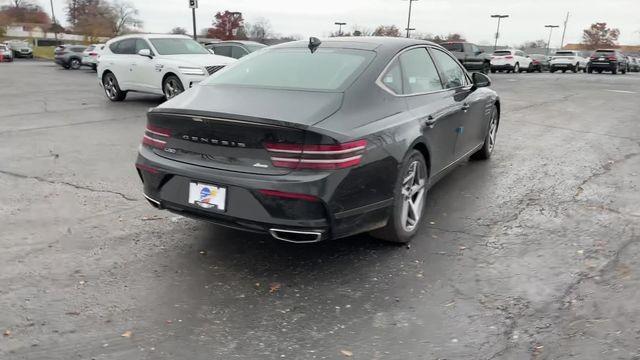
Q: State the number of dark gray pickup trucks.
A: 1